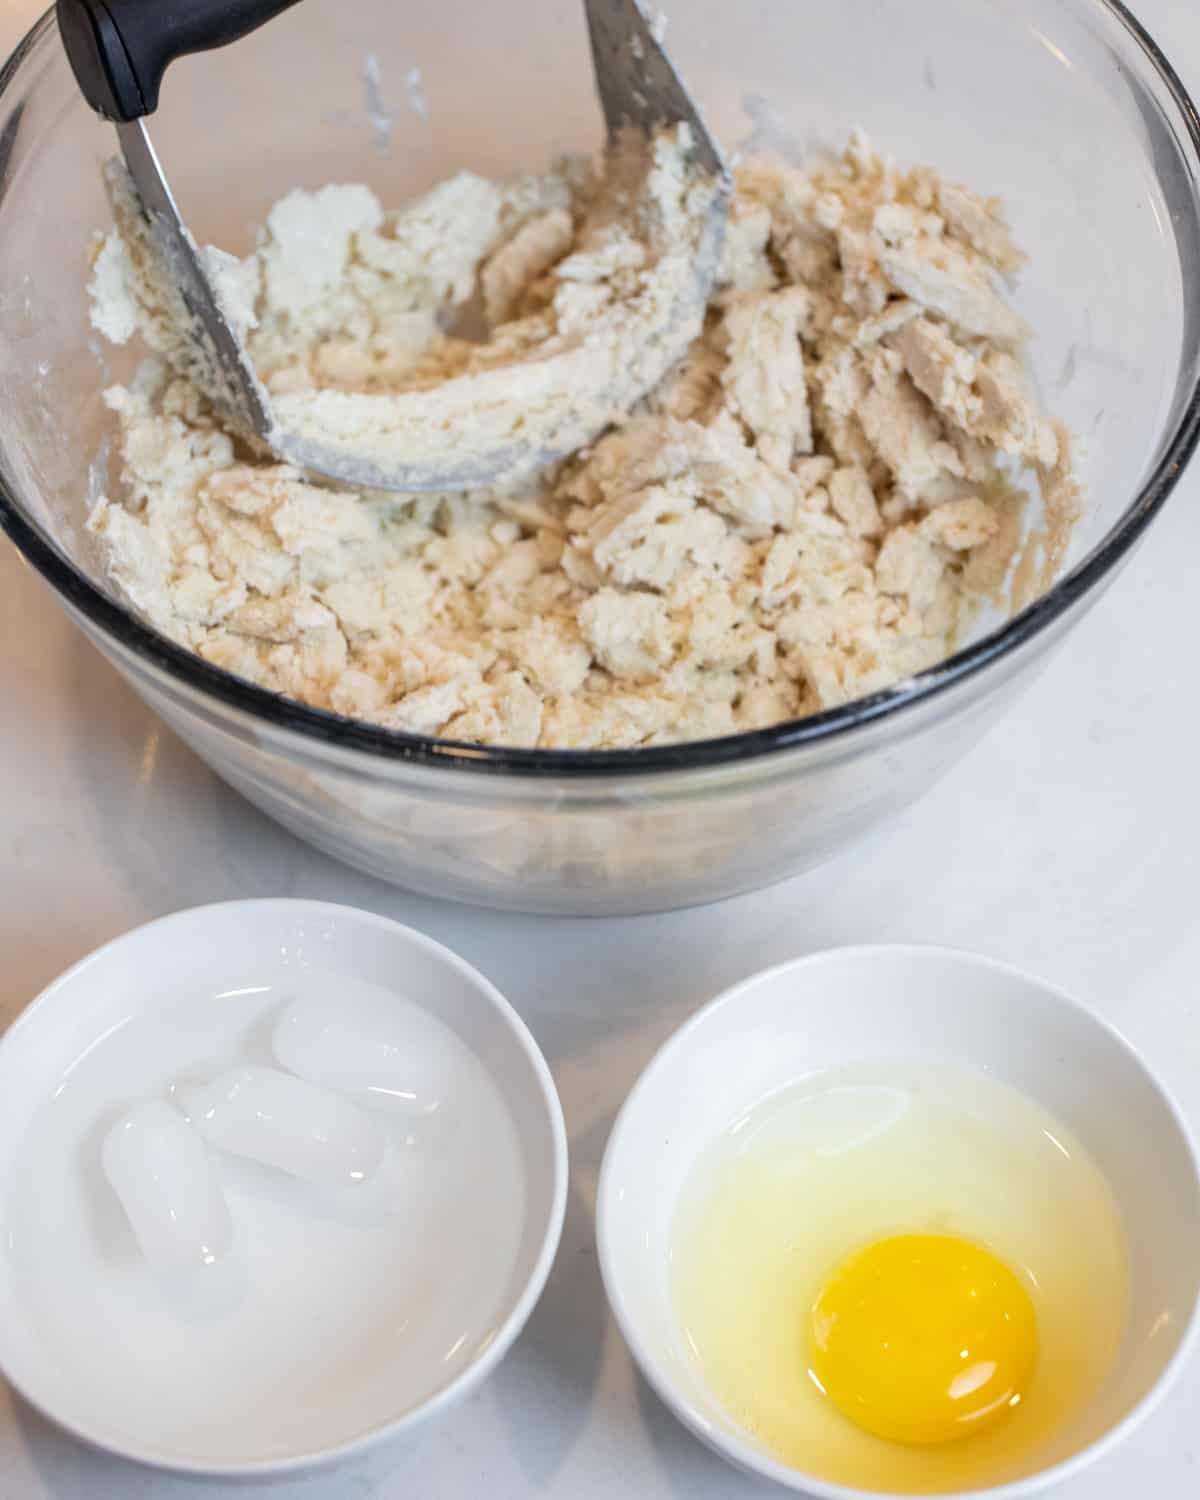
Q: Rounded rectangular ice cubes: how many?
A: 3